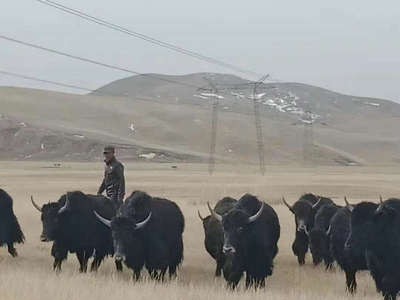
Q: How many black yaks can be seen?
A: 9